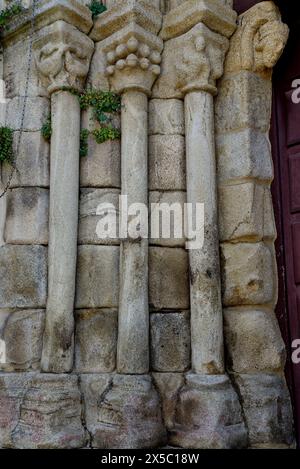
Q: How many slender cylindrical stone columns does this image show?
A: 3